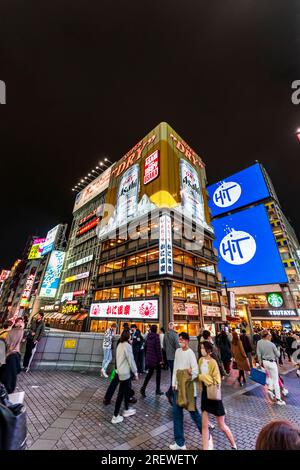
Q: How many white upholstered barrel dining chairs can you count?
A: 0